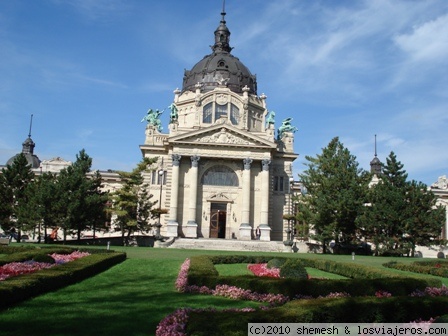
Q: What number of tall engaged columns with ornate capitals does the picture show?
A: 4